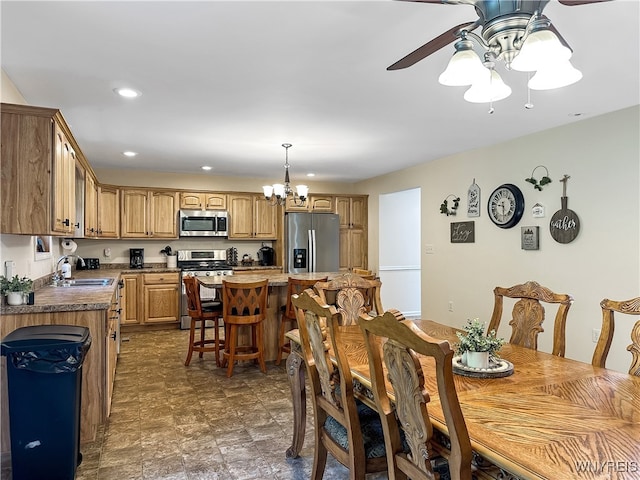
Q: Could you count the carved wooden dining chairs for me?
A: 5